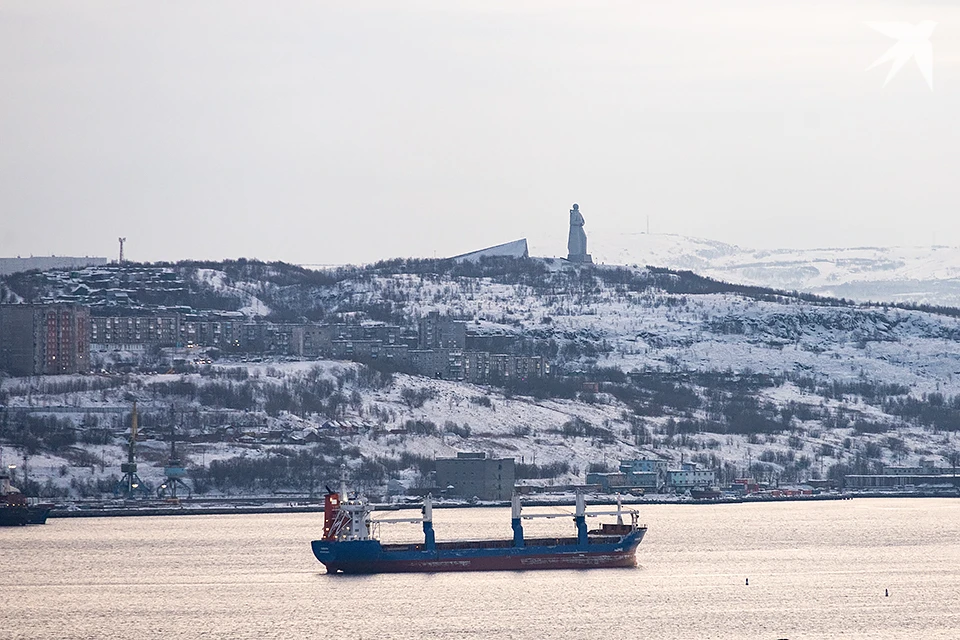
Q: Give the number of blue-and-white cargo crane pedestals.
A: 3